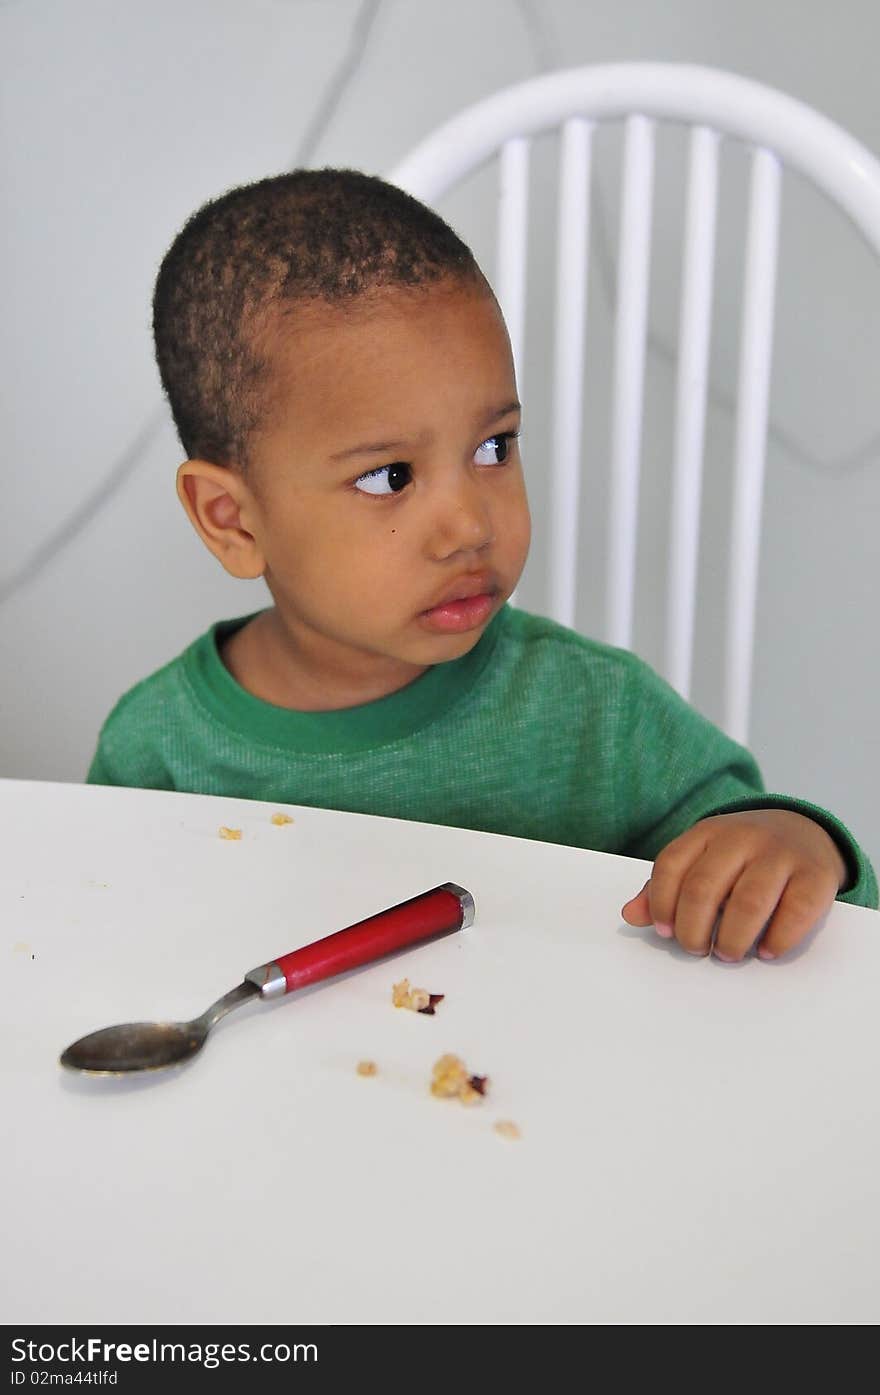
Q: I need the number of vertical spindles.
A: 5